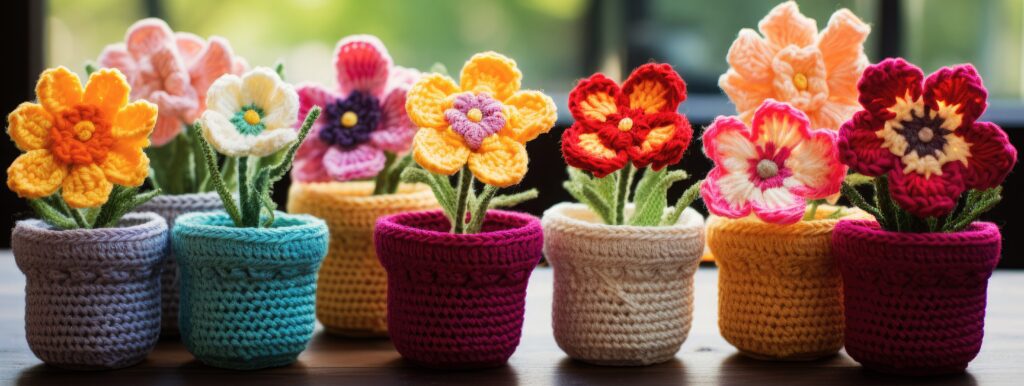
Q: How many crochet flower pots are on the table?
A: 8